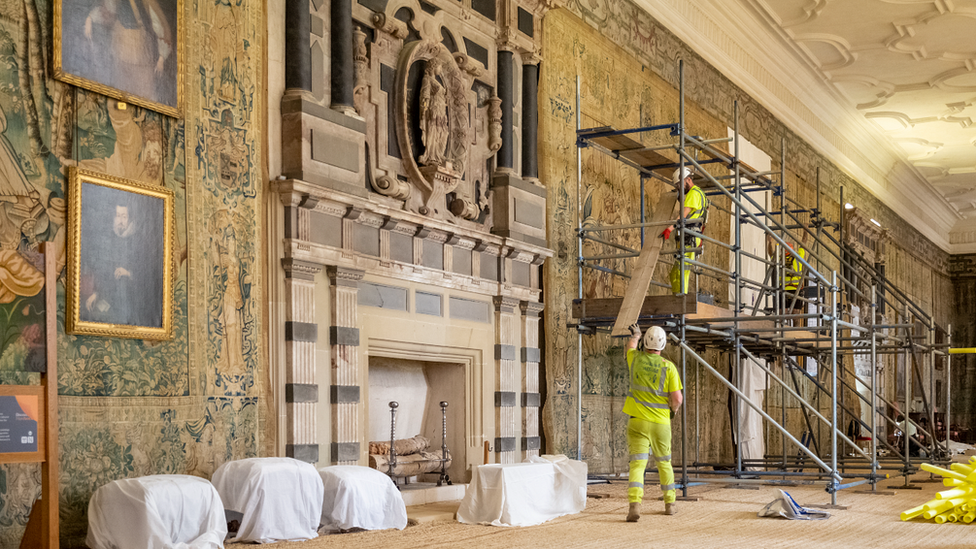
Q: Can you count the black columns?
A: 4